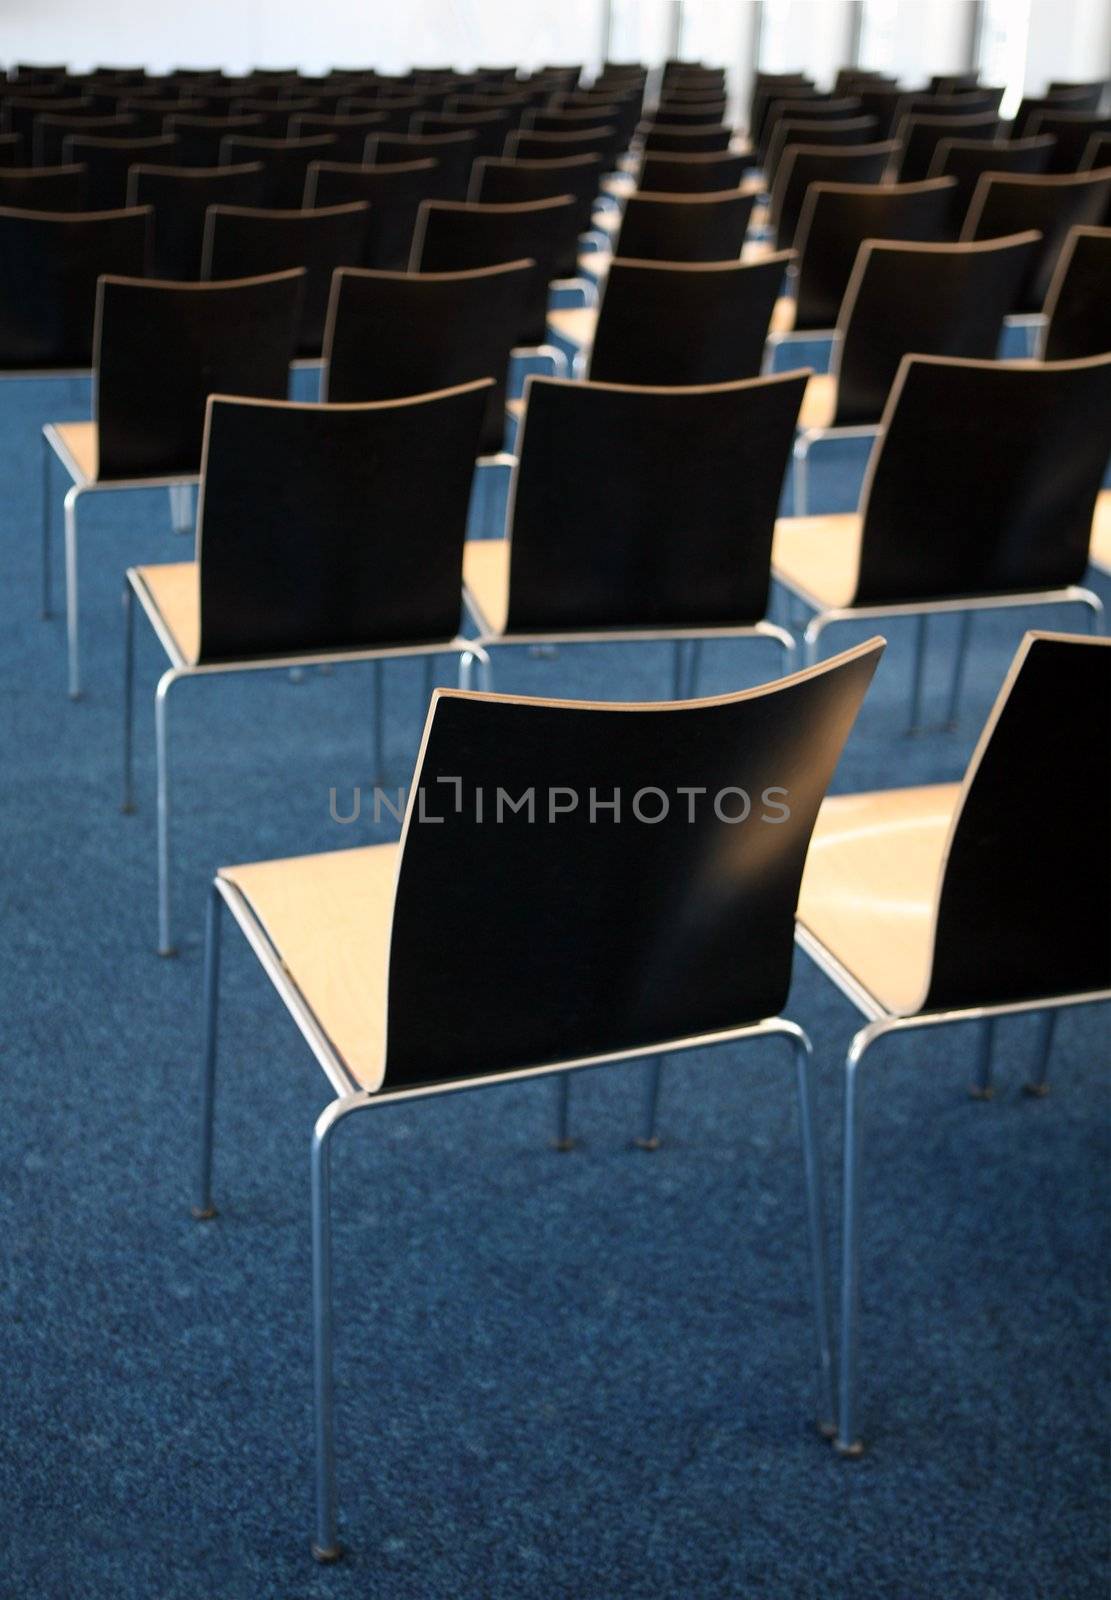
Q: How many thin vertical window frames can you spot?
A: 5